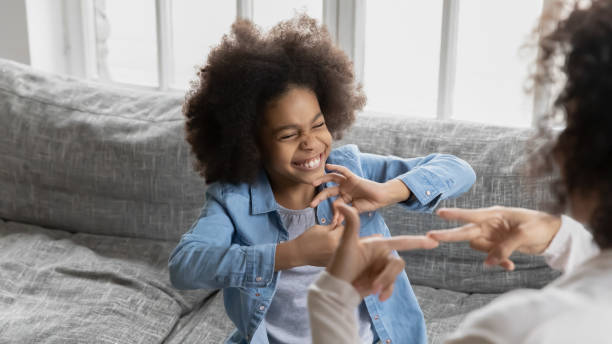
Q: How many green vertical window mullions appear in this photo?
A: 0